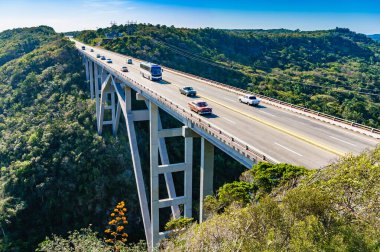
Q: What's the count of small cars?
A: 10